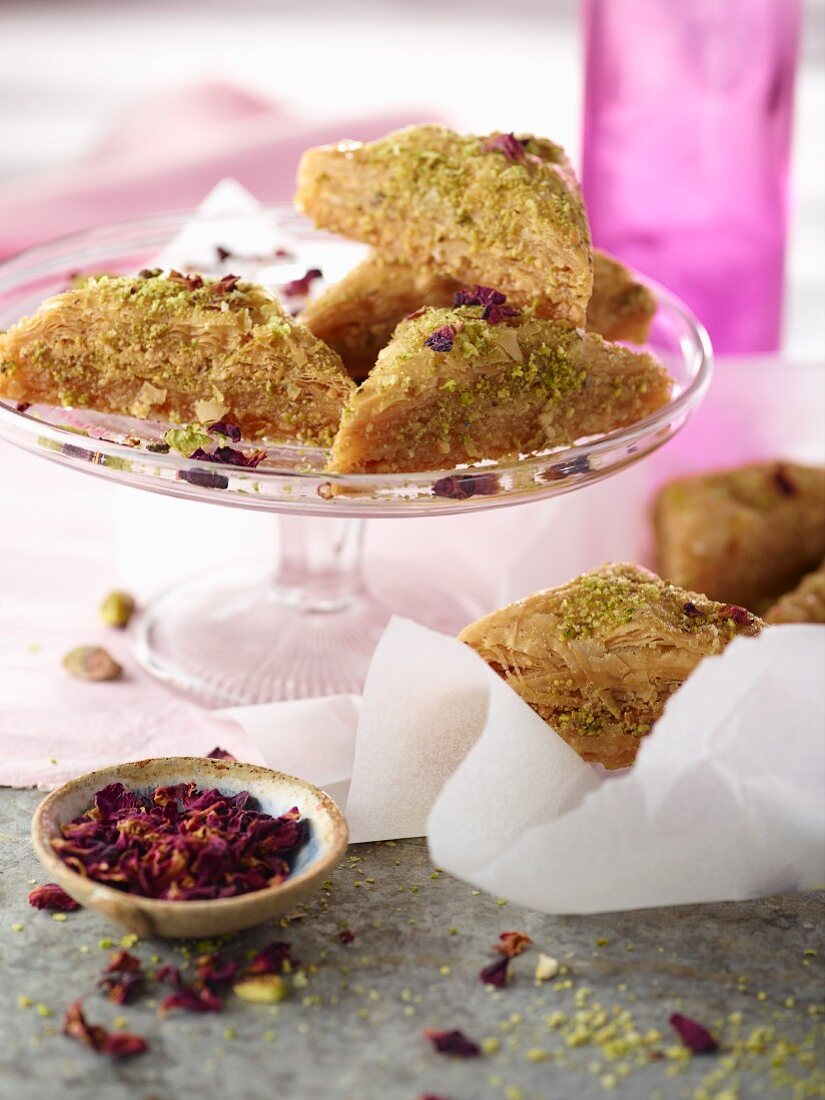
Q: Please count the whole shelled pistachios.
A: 3